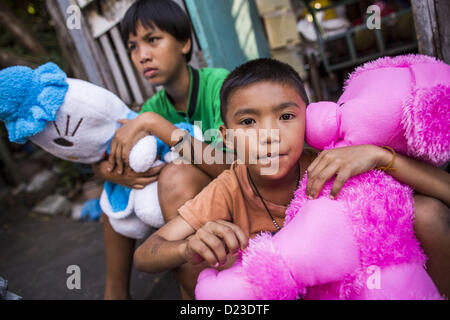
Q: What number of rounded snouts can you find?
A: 1